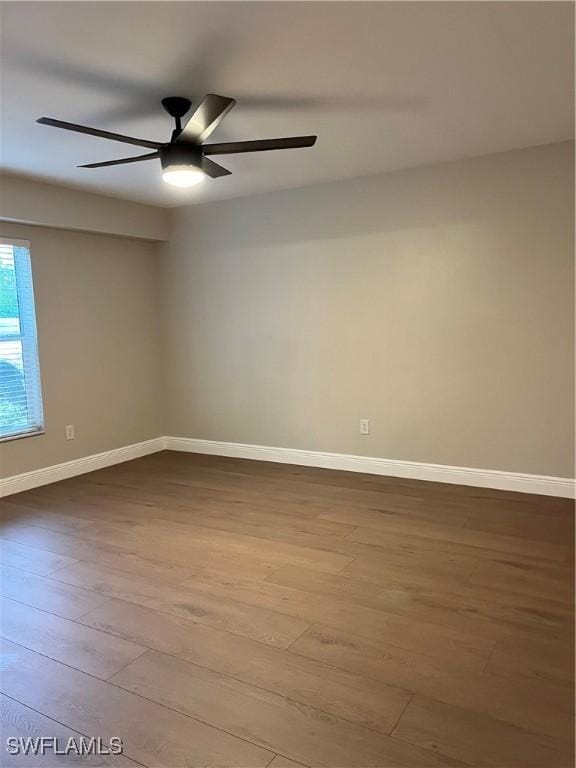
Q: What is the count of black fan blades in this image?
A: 5